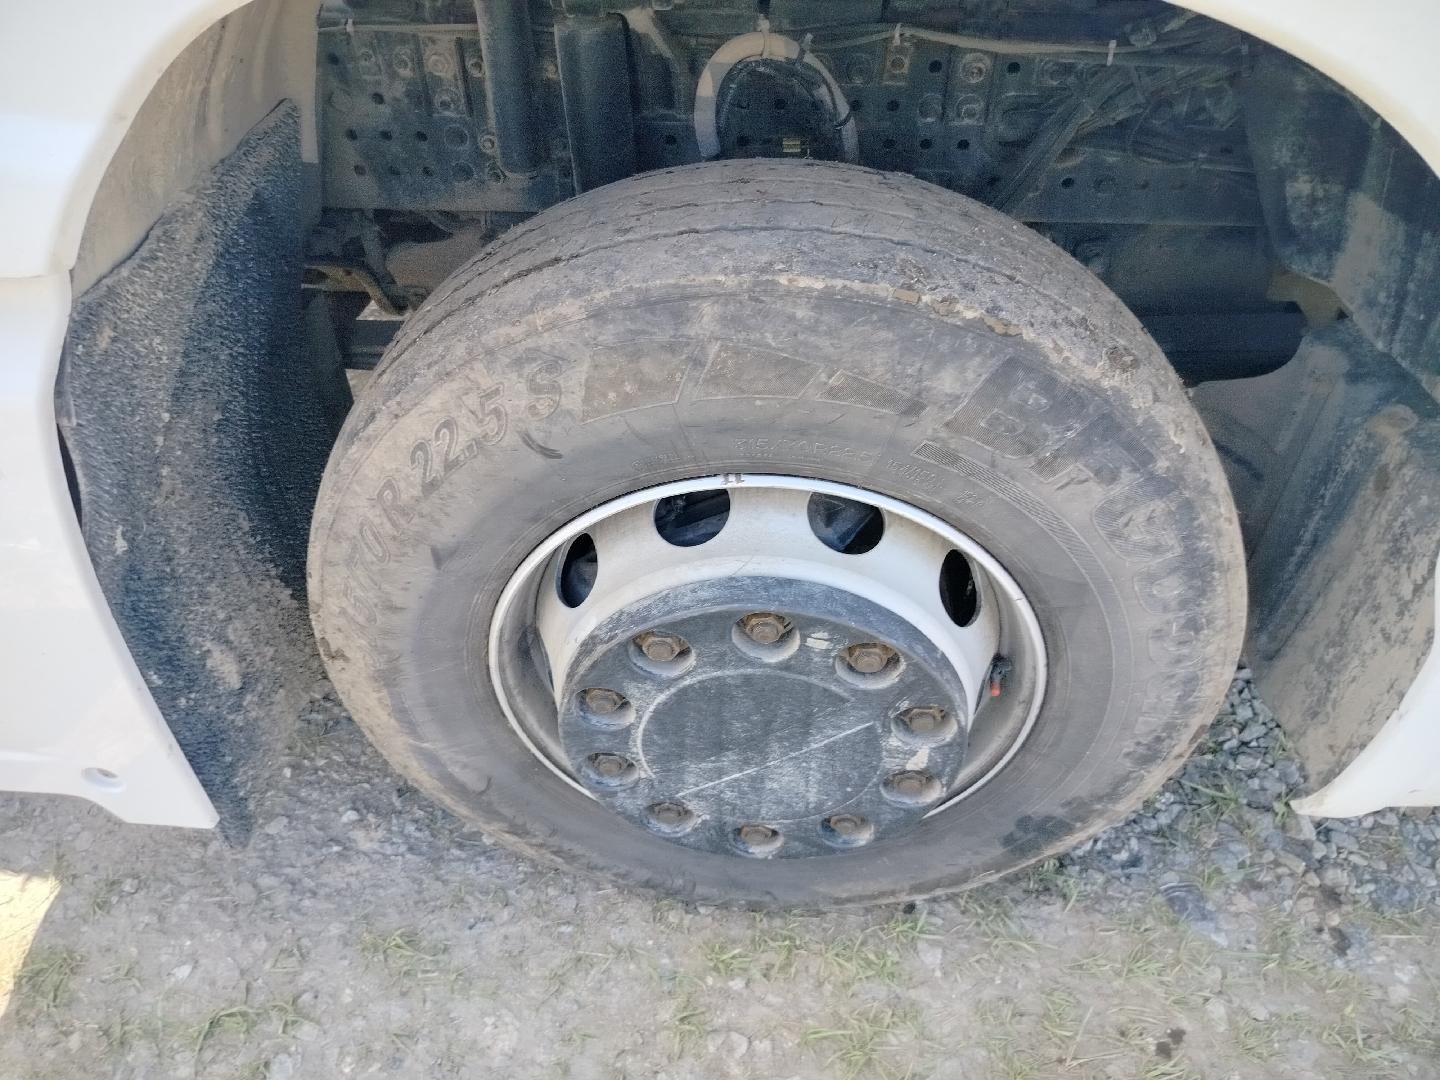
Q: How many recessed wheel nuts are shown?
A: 10